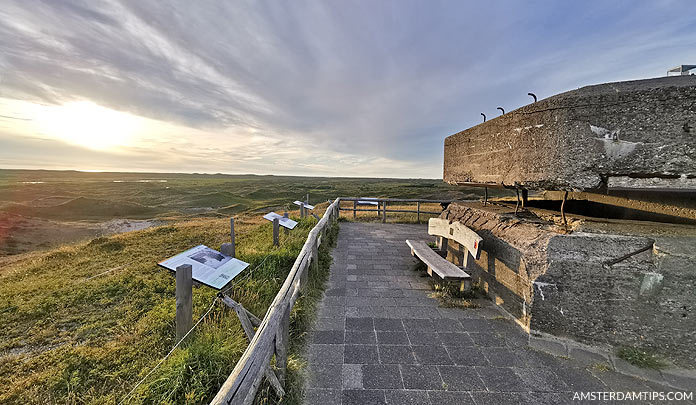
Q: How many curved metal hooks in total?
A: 3